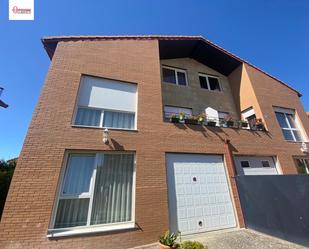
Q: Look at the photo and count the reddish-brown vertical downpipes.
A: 1